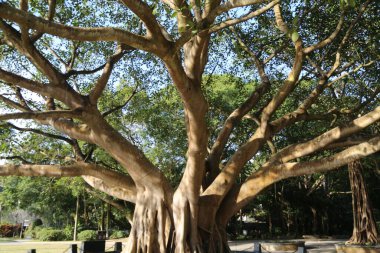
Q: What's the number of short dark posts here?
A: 5